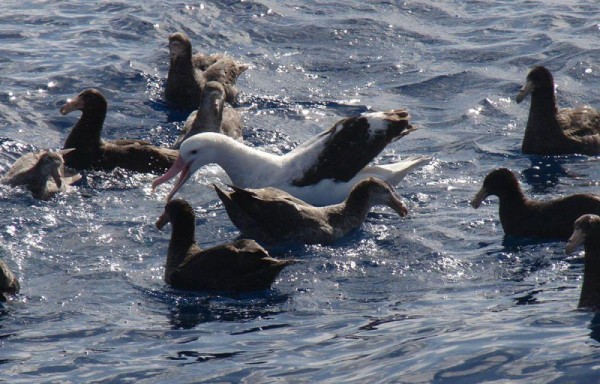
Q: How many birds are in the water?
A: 11